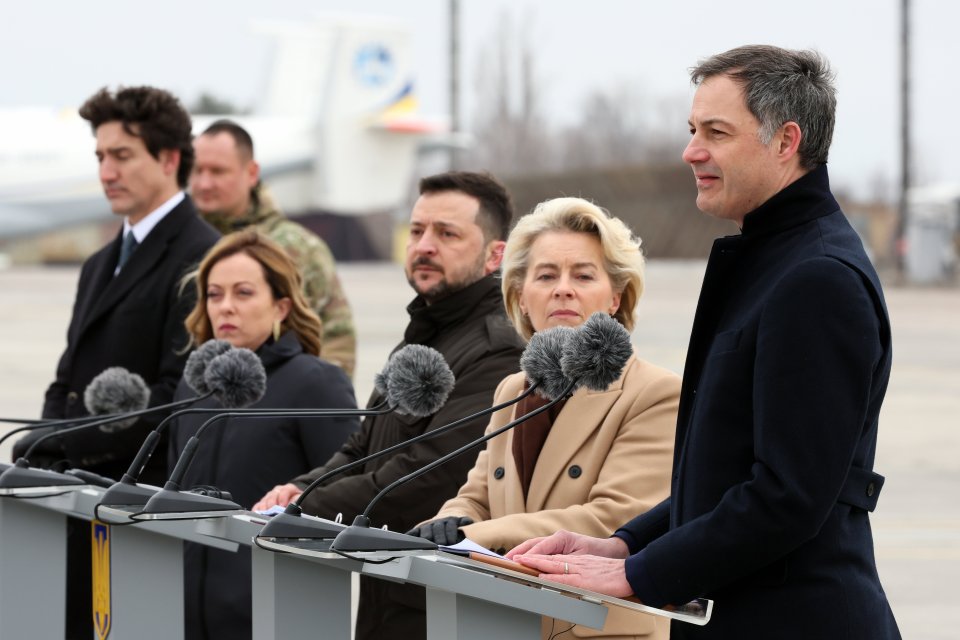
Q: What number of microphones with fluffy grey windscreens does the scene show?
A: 7